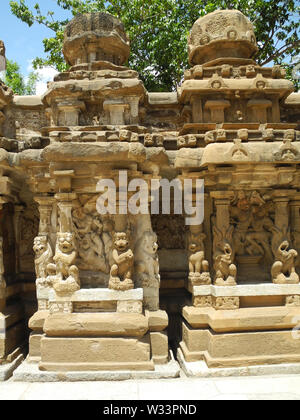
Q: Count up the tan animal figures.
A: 7